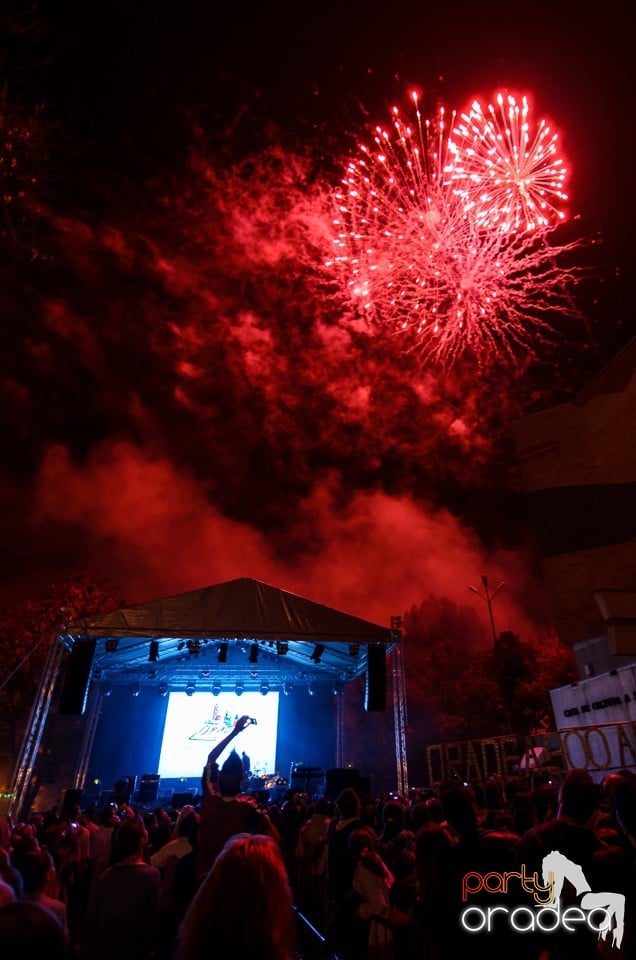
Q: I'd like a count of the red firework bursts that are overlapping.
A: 3